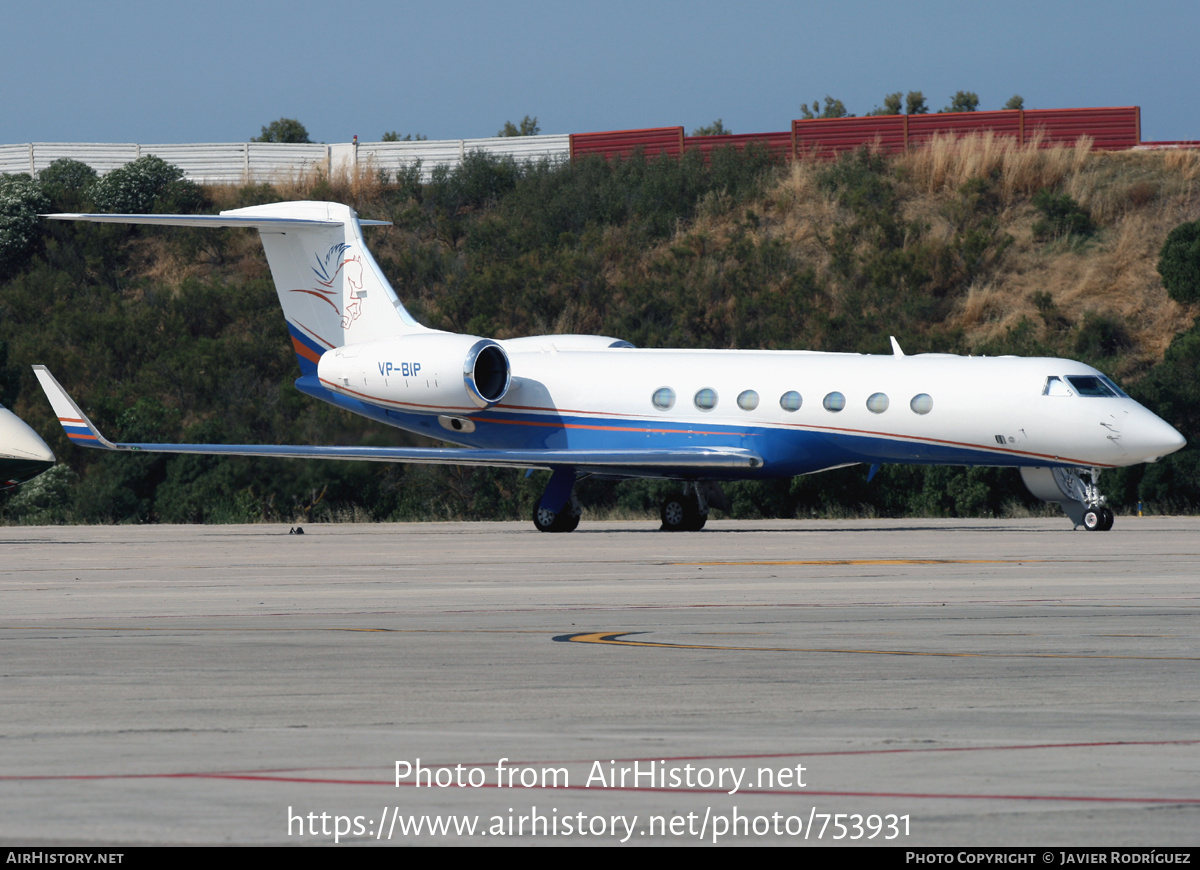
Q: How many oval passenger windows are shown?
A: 7